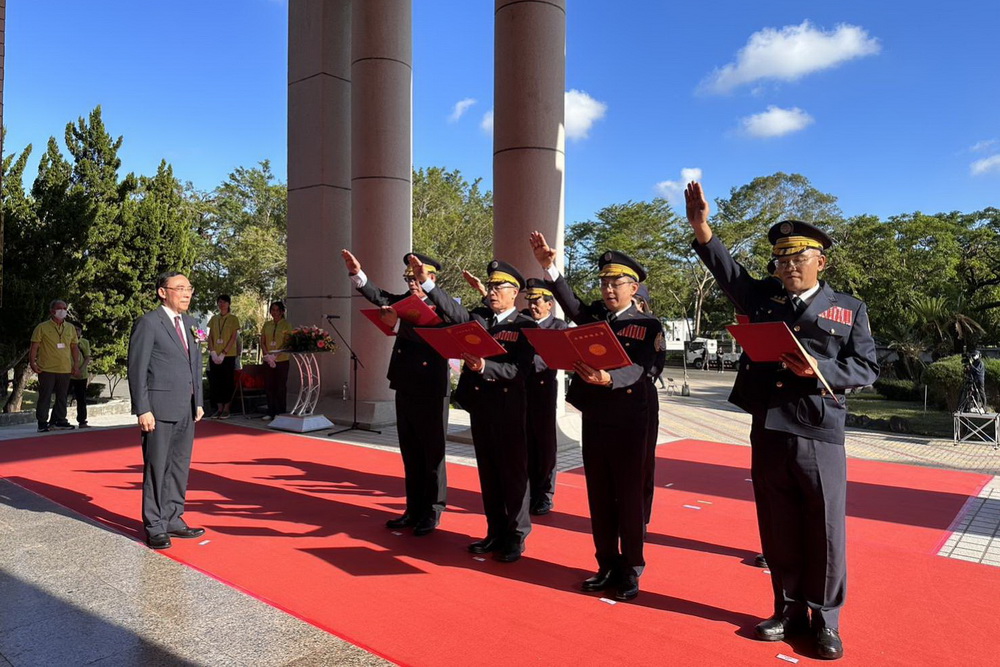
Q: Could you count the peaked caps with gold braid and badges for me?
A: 5